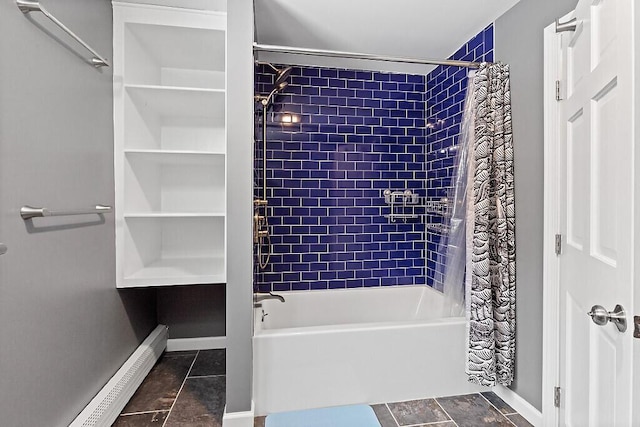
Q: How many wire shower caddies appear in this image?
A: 2